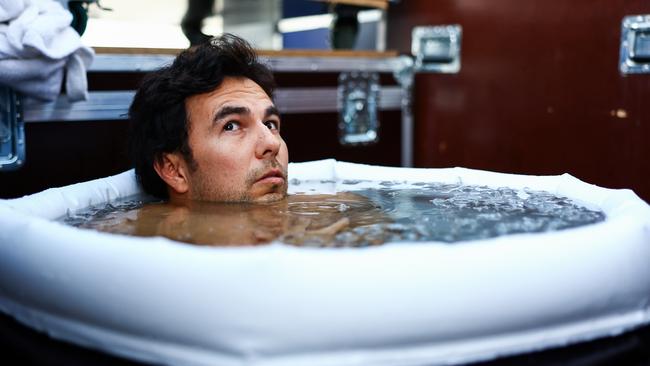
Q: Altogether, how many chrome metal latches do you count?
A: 4